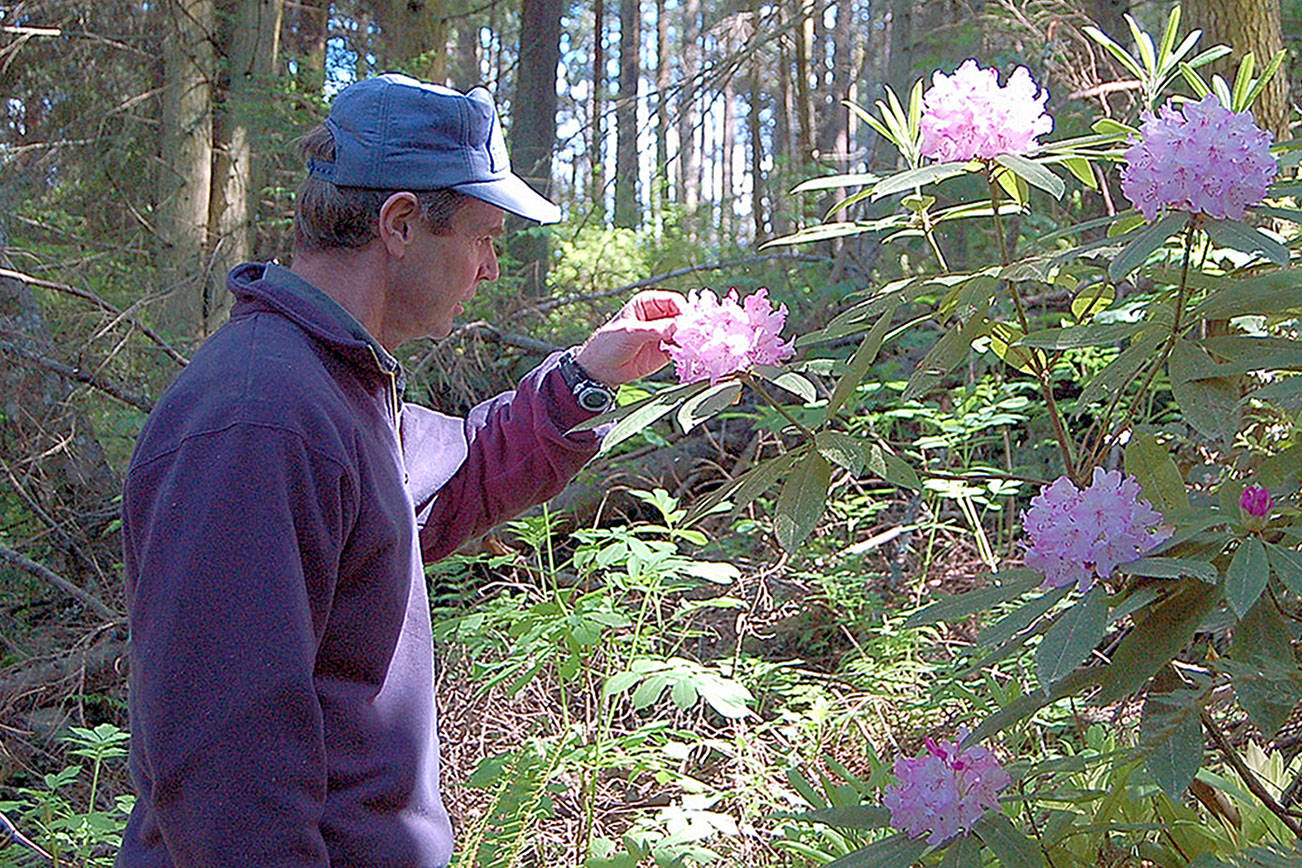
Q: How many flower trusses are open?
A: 5